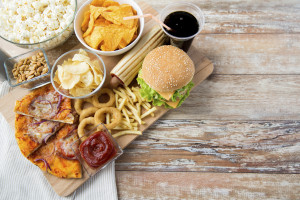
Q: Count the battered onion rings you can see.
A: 5